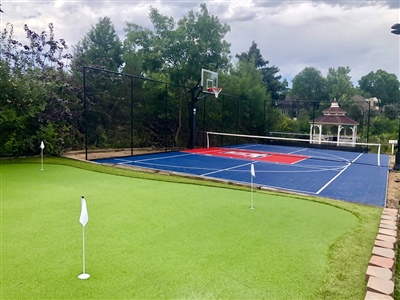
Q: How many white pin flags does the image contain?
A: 3